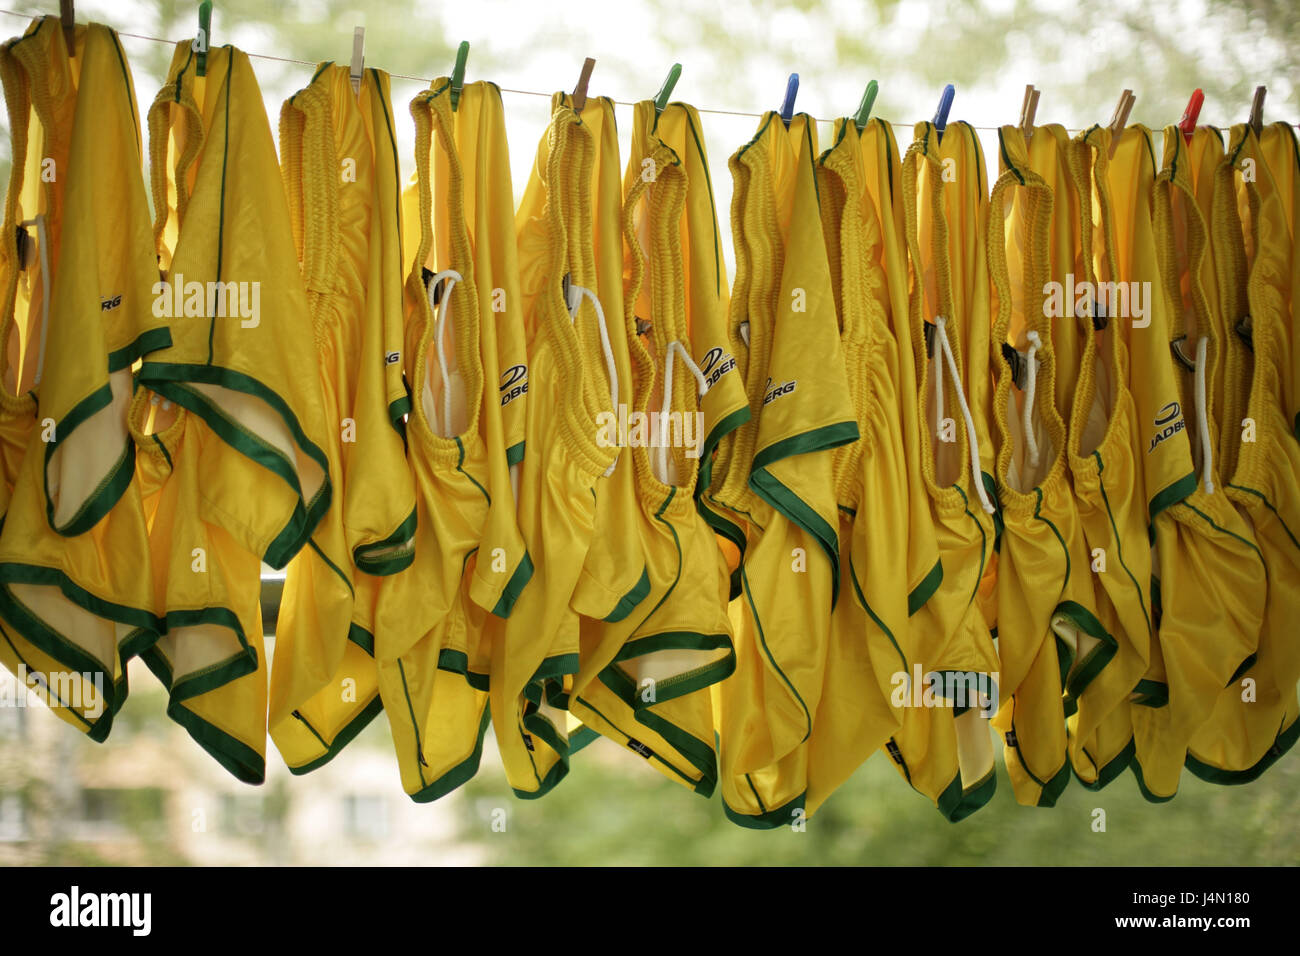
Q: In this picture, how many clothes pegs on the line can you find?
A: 13